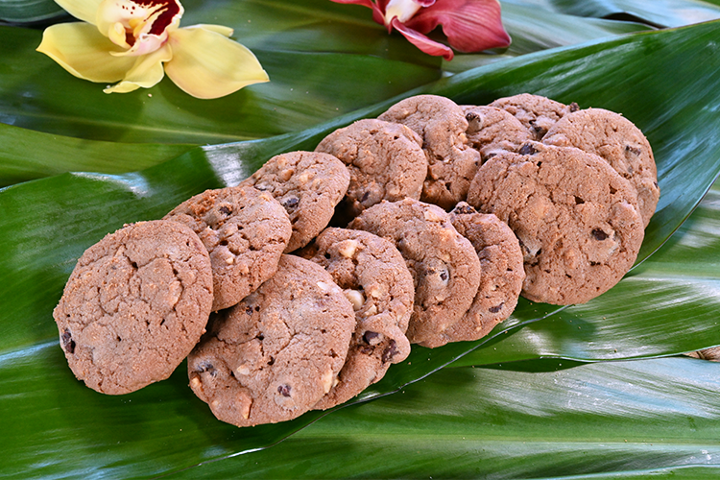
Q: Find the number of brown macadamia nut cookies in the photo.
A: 13